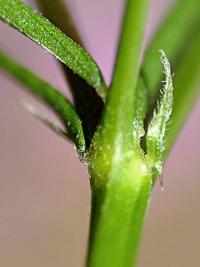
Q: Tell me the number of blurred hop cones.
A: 0